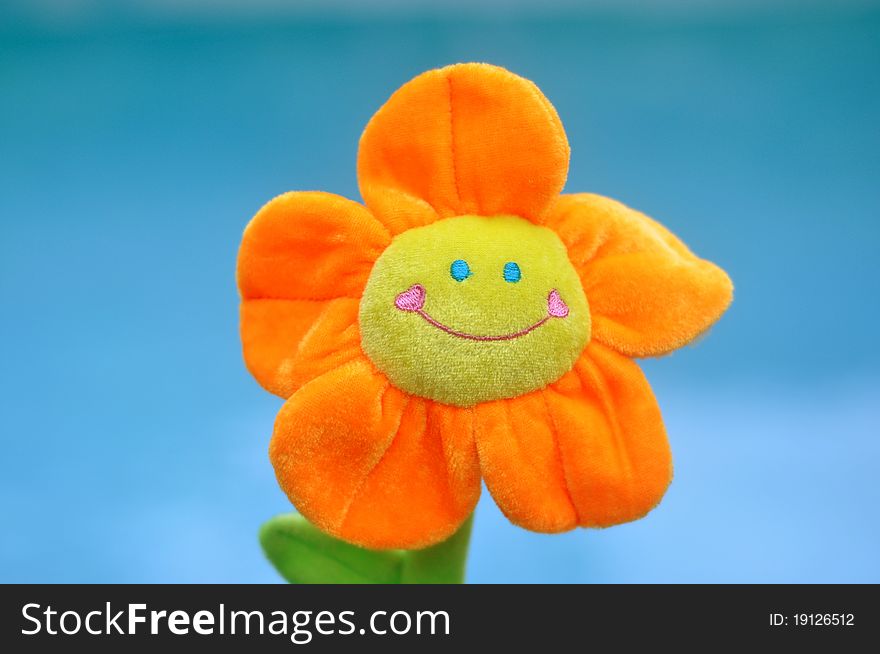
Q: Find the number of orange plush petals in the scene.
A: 5